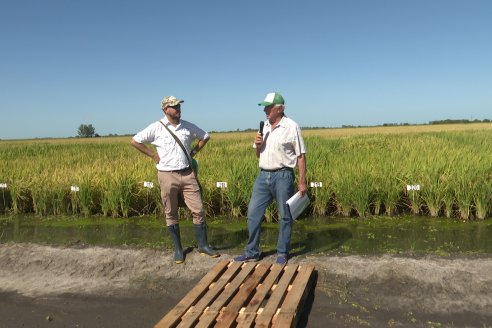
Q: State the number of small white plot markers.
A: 6